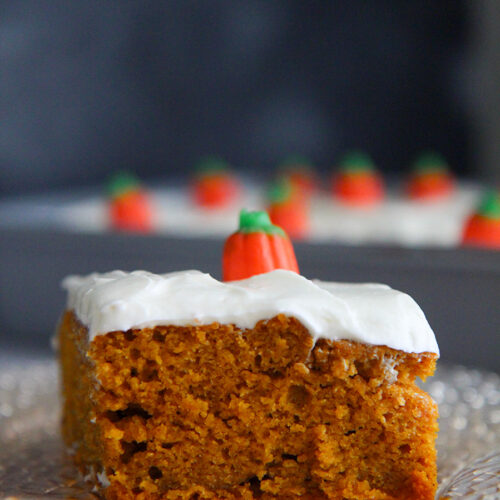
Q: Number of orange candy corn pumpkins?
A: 8